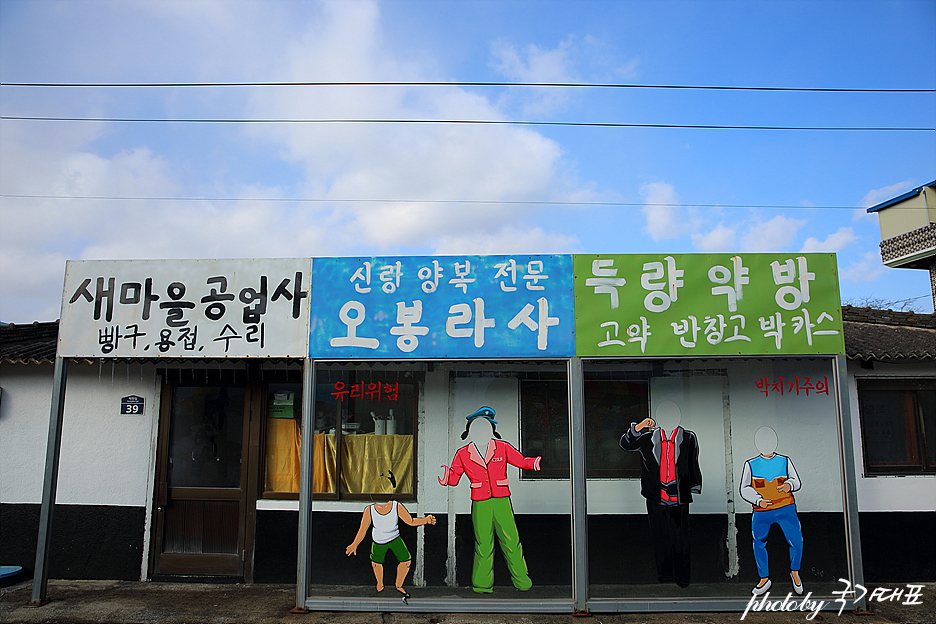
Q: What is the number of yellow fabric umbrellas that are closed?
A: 0